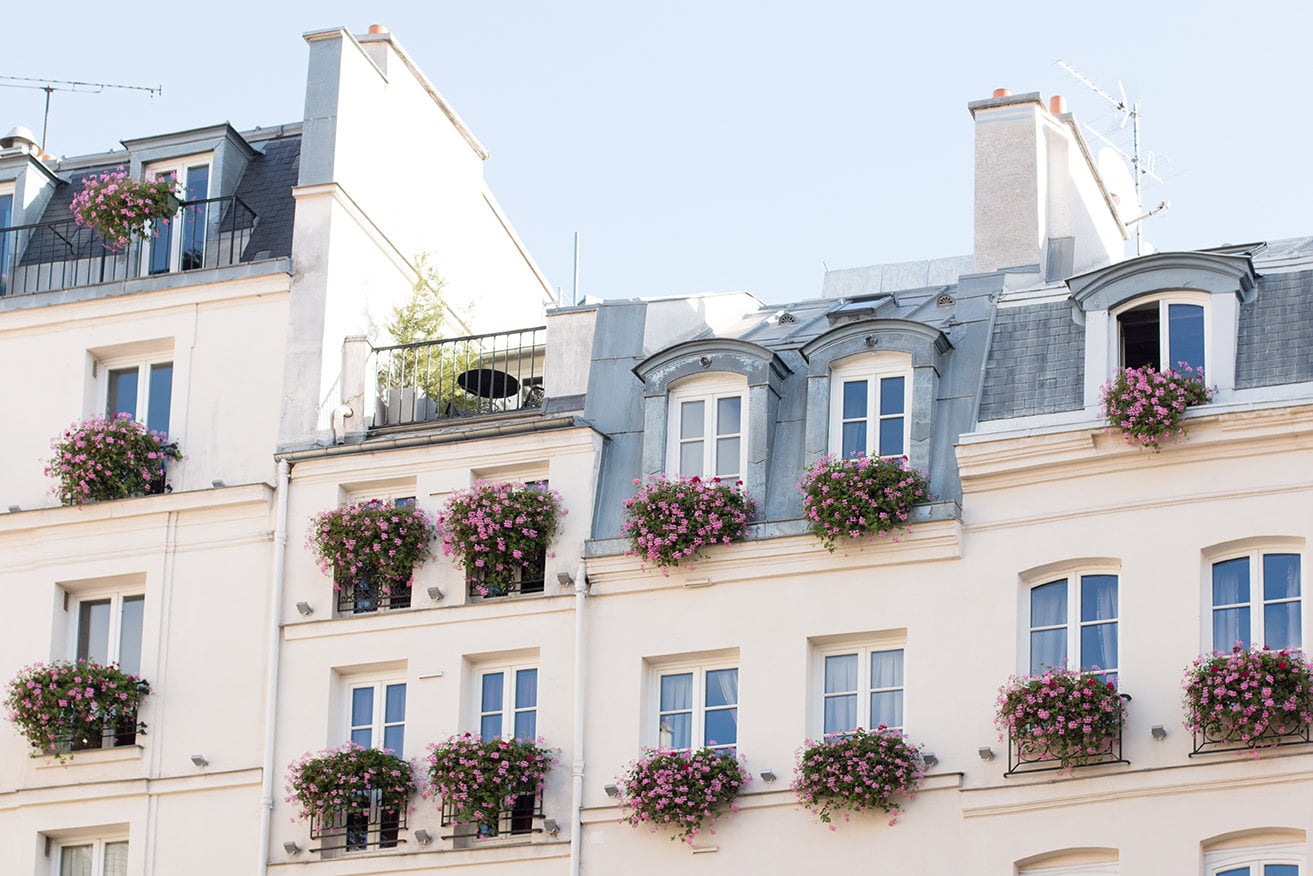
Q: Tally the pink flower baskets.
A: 14